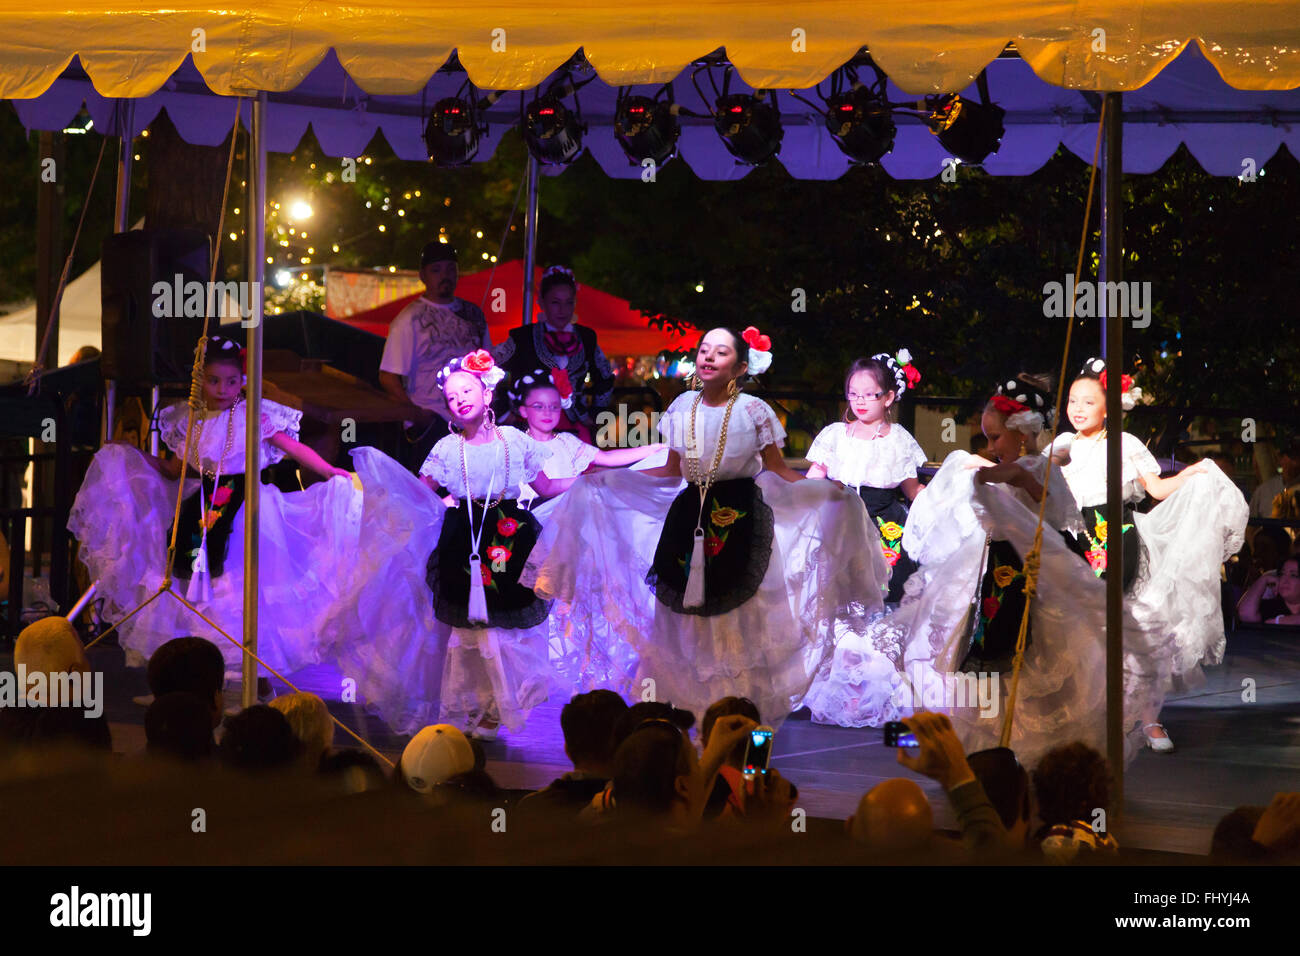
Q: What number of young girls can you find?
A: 7